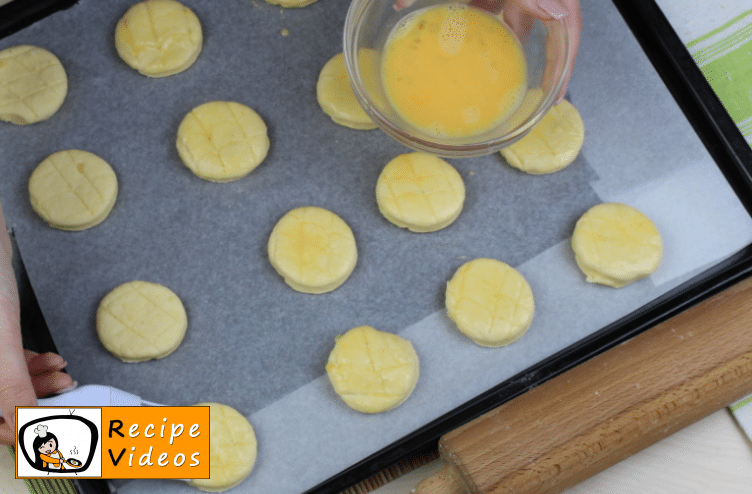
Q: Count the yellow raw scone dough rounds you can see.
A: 14